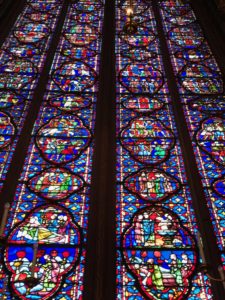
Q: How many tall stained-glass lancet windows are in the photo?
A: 4